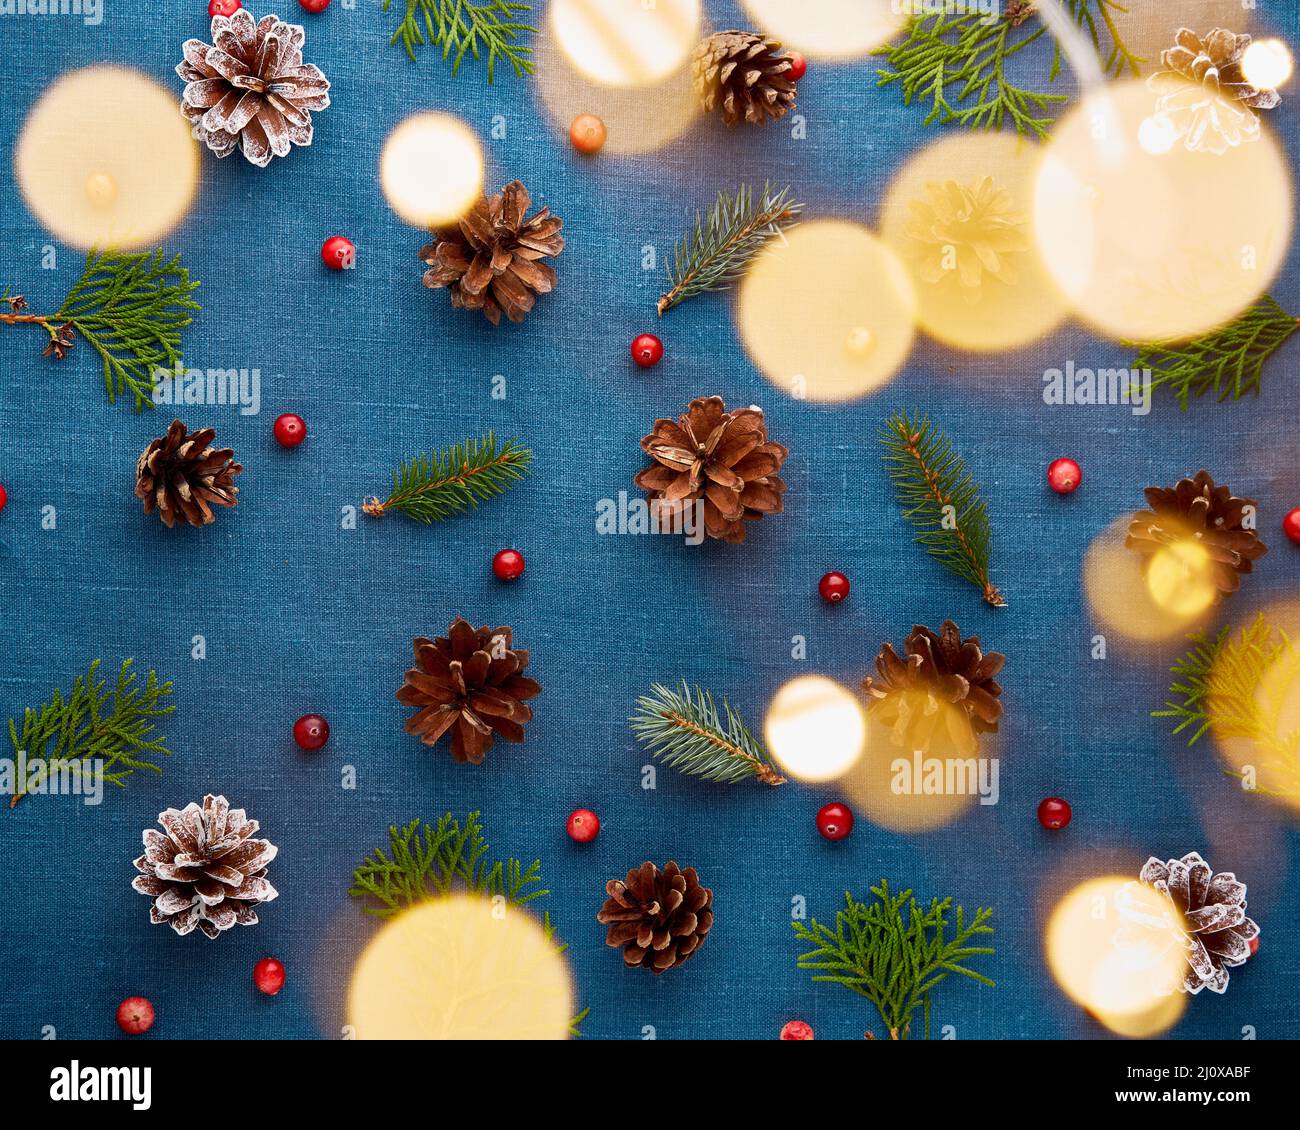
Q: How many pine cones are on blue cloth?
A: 13